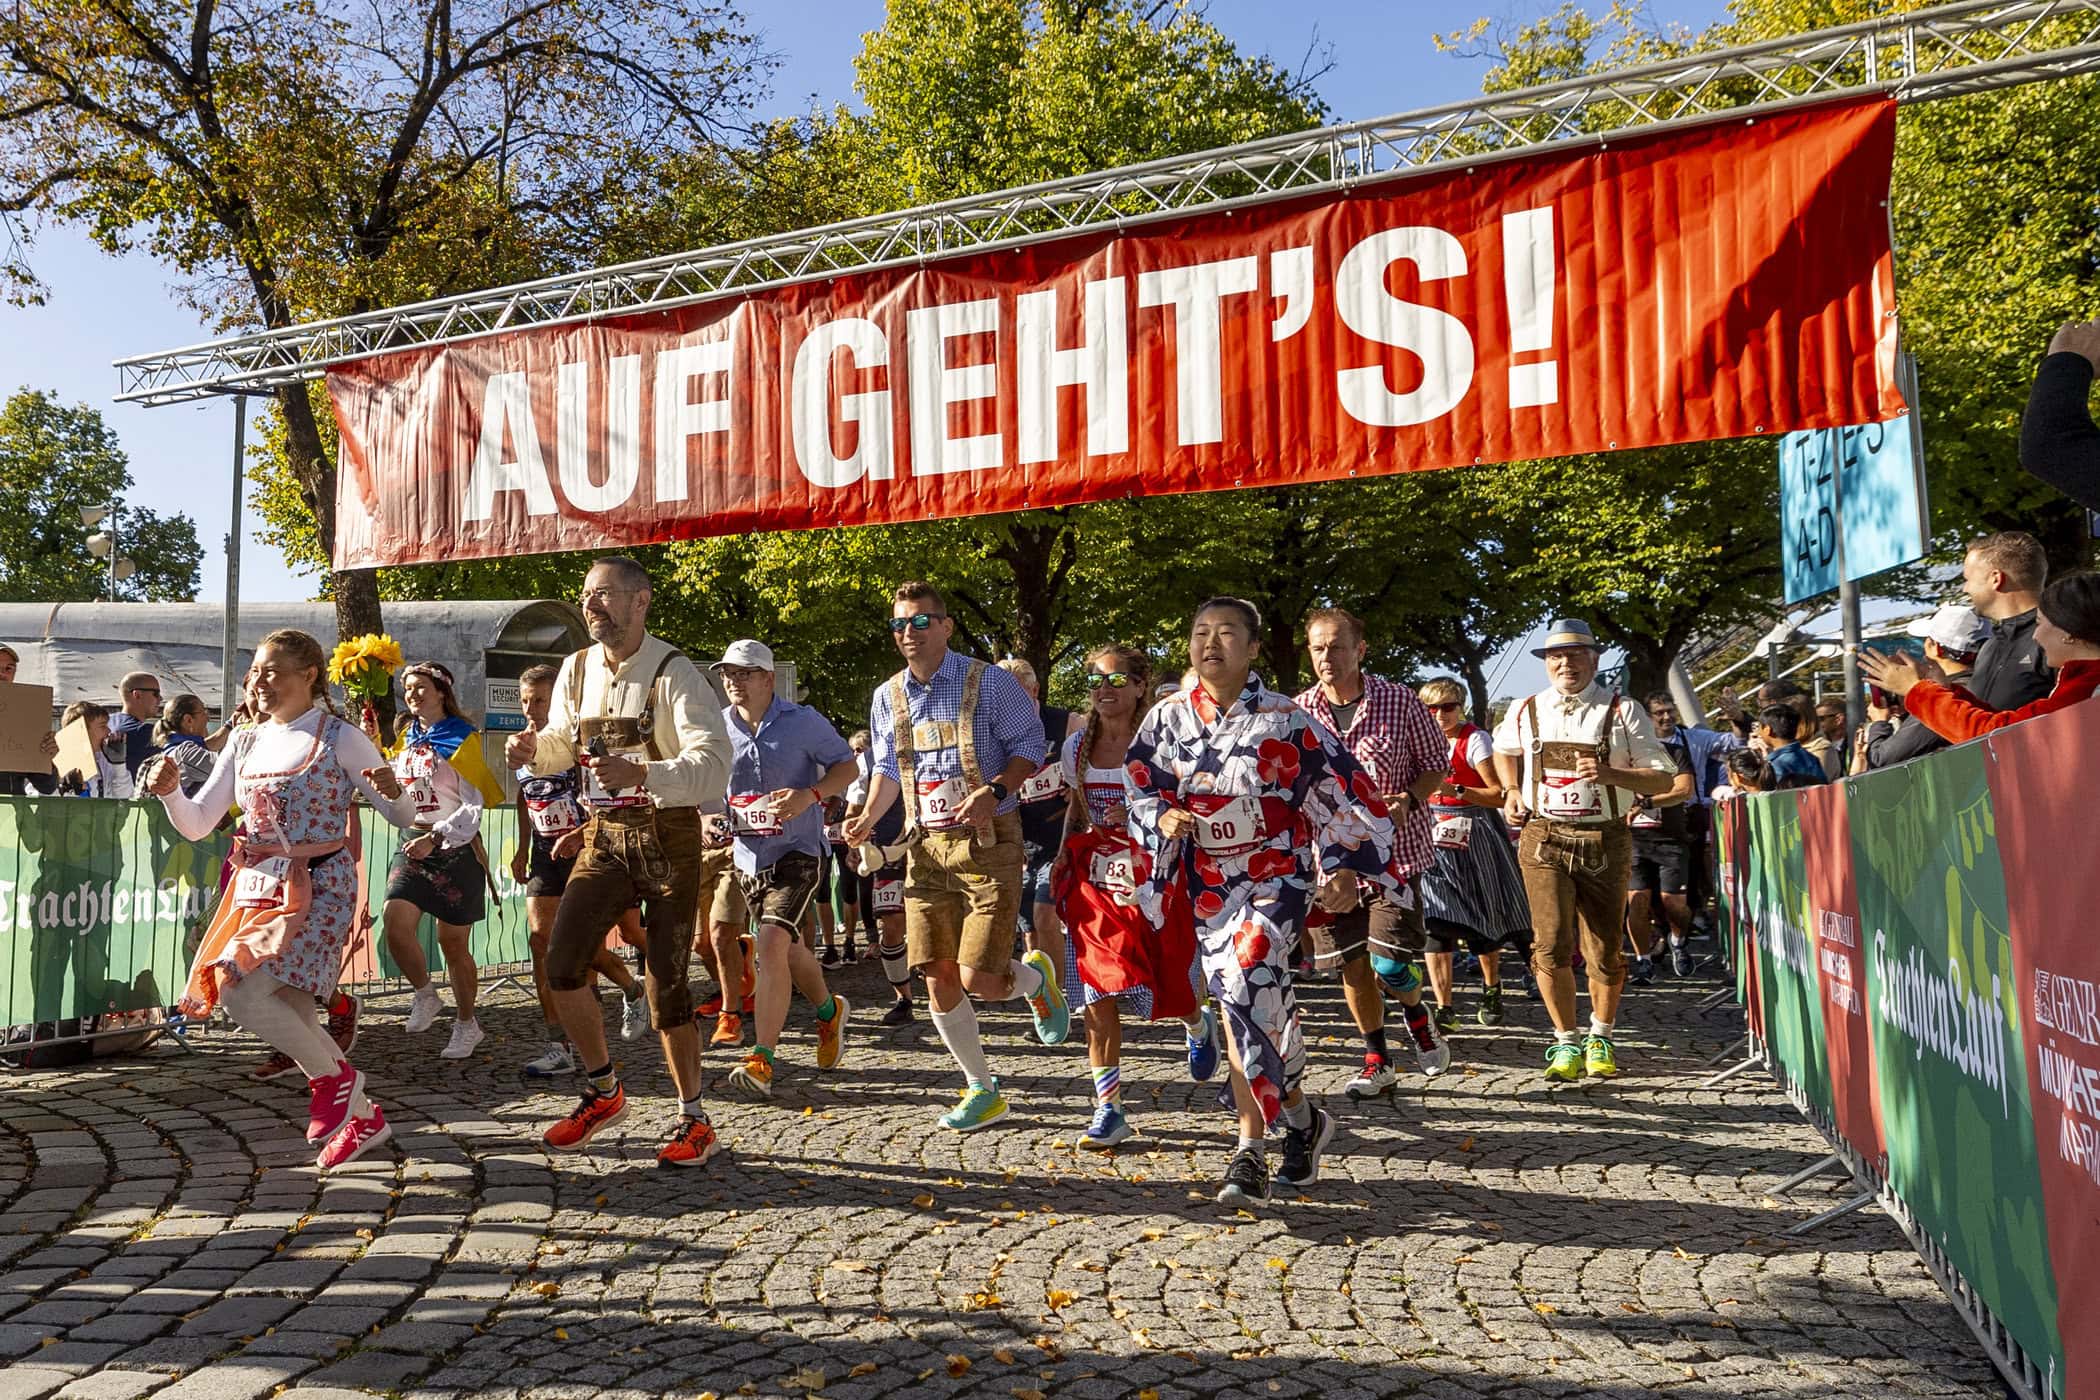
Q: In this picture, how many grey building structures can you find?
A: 1